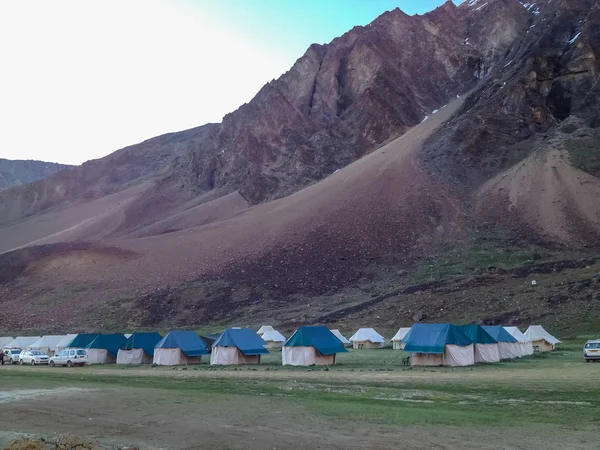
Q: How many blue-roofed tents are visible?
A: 9